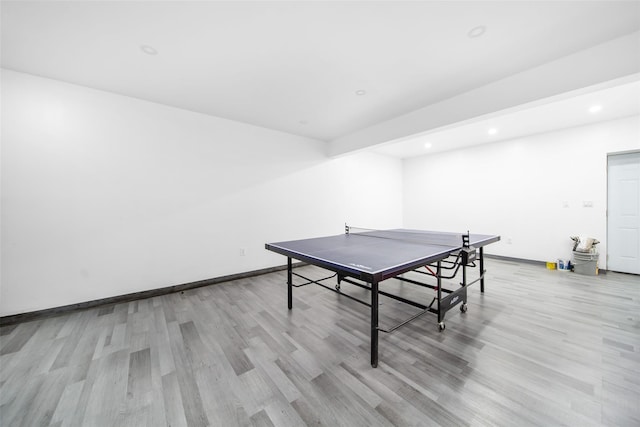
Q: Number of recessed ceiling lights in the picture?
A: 7